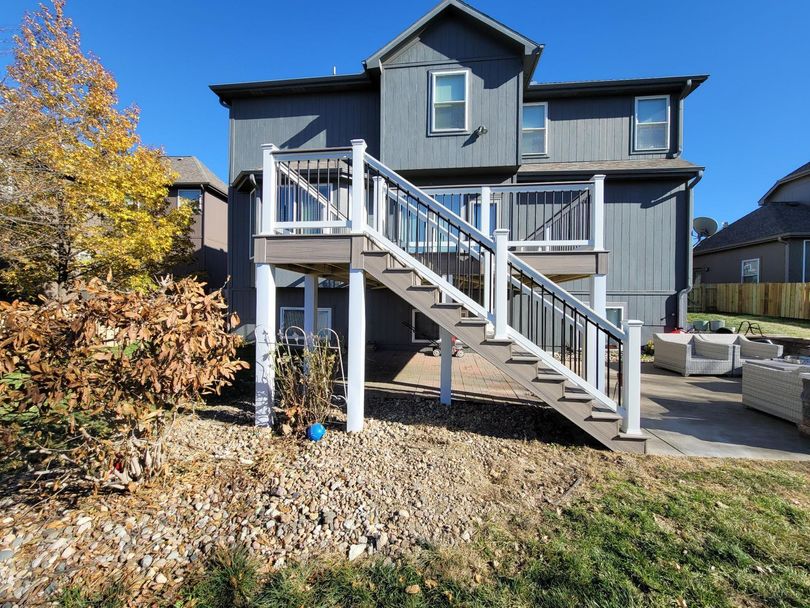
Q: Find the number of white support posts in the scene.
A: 5